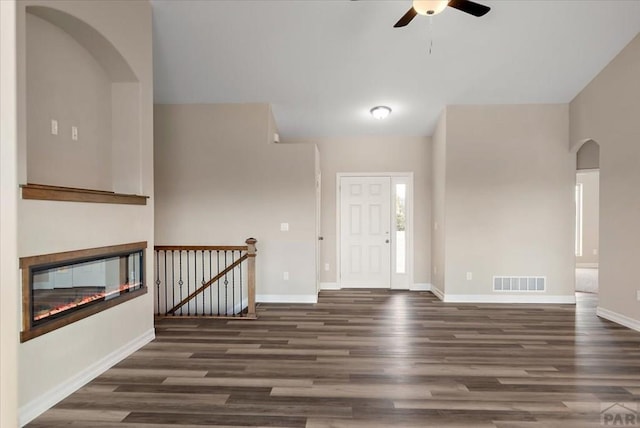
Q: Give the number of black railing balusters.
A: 12